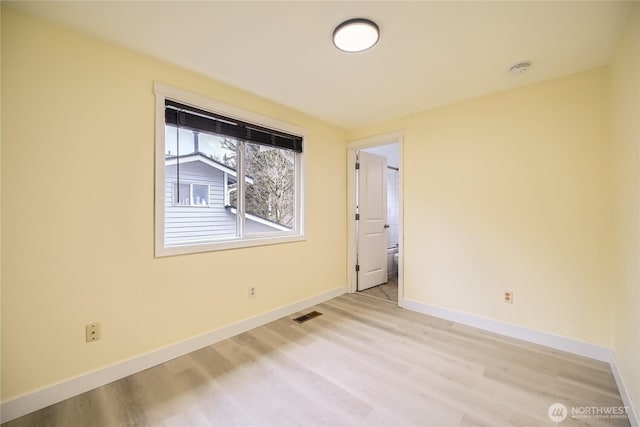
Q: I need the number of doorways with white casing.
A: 1